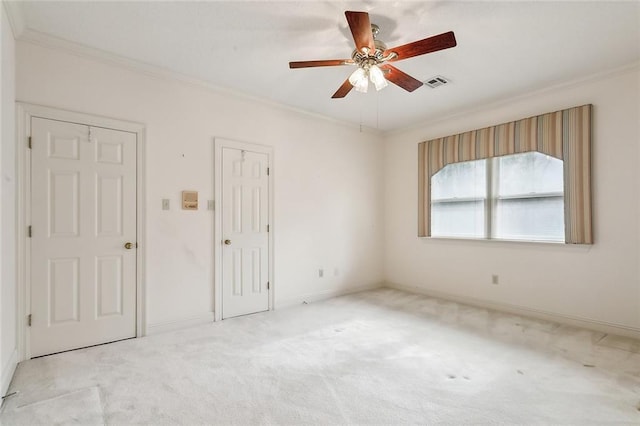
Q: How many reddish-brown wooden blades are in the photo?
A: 5